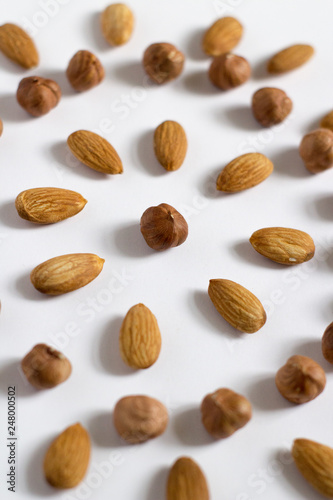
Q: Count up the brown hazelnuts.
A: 12